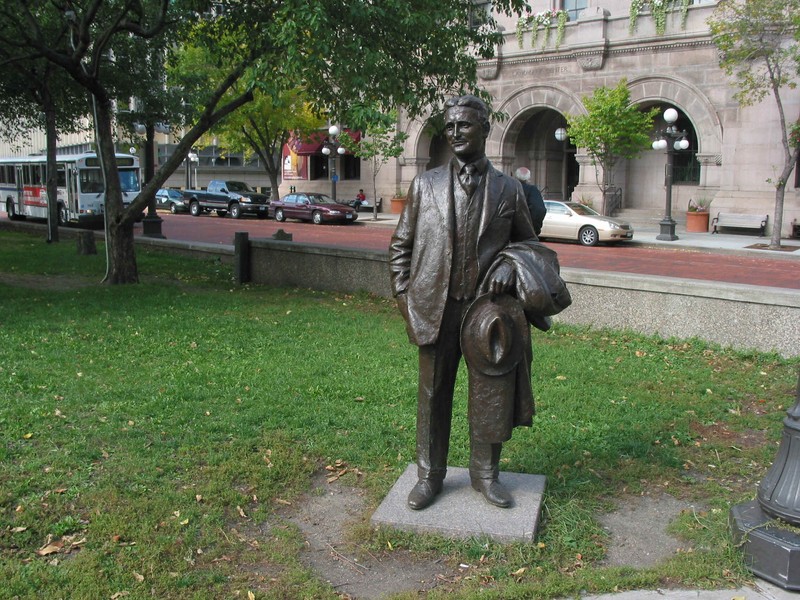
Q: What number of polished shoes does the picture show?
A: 2